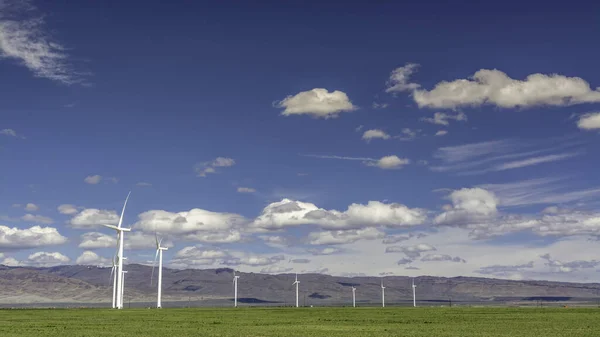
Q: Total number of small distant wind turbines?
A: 5